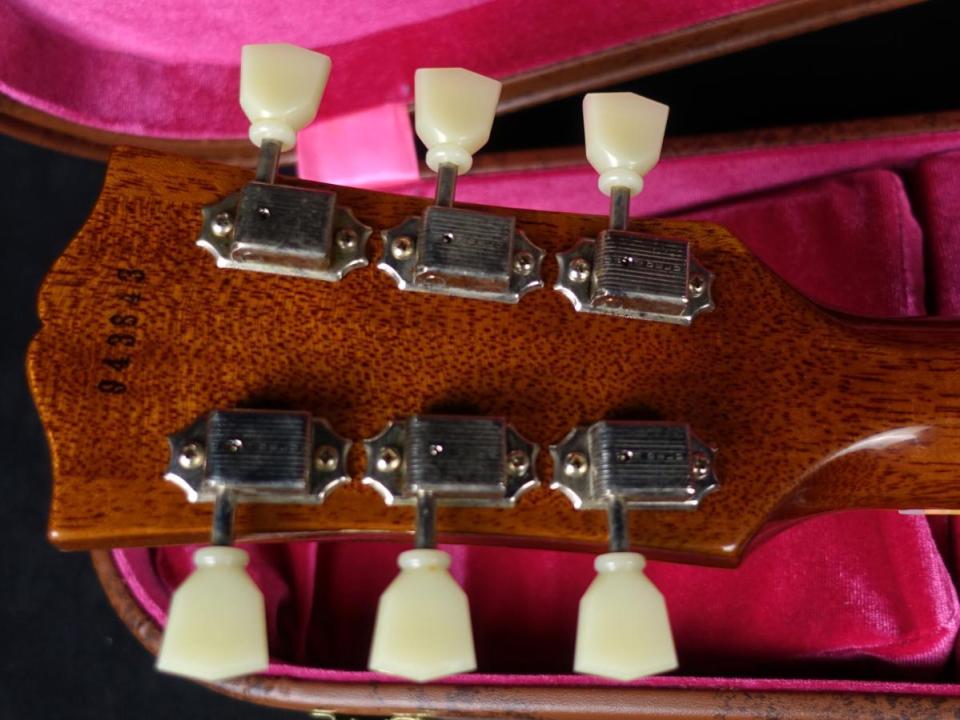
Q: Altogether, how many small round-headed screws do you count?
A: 12